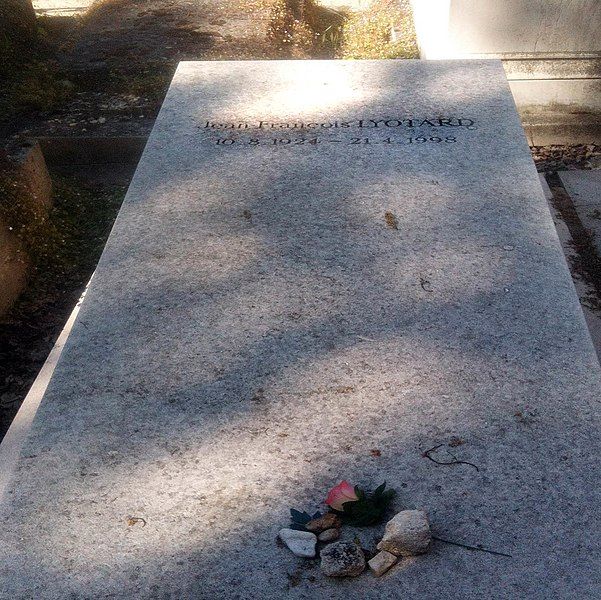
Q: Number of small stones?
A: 6